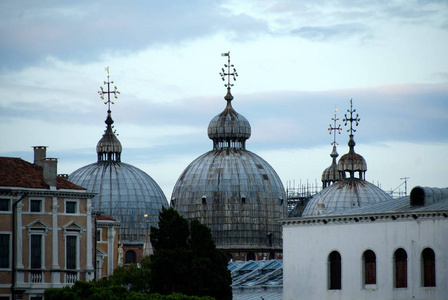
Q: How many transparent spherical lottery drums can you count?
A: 0